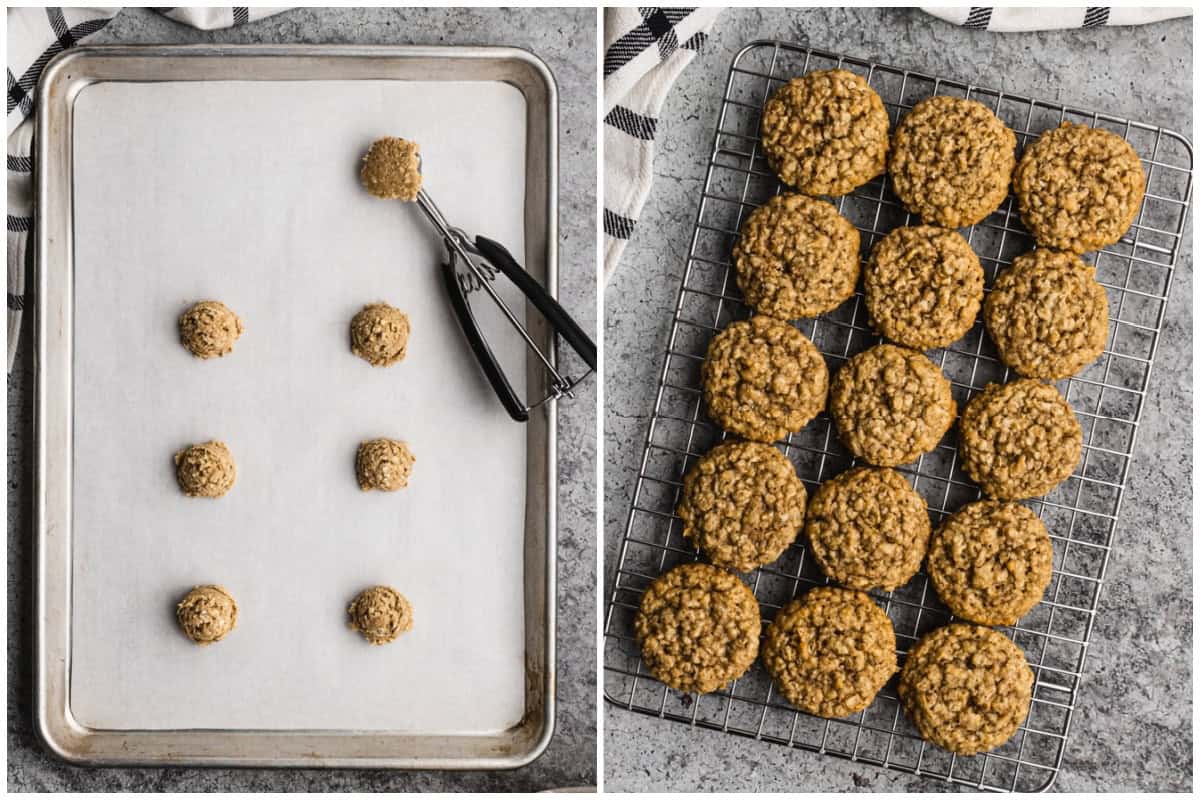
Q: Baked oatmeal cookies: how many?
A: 15